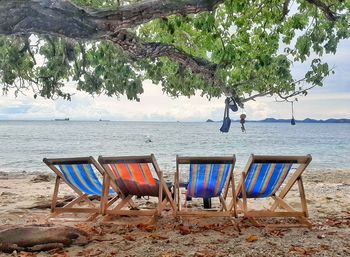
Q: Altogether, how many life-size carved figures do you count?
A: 0